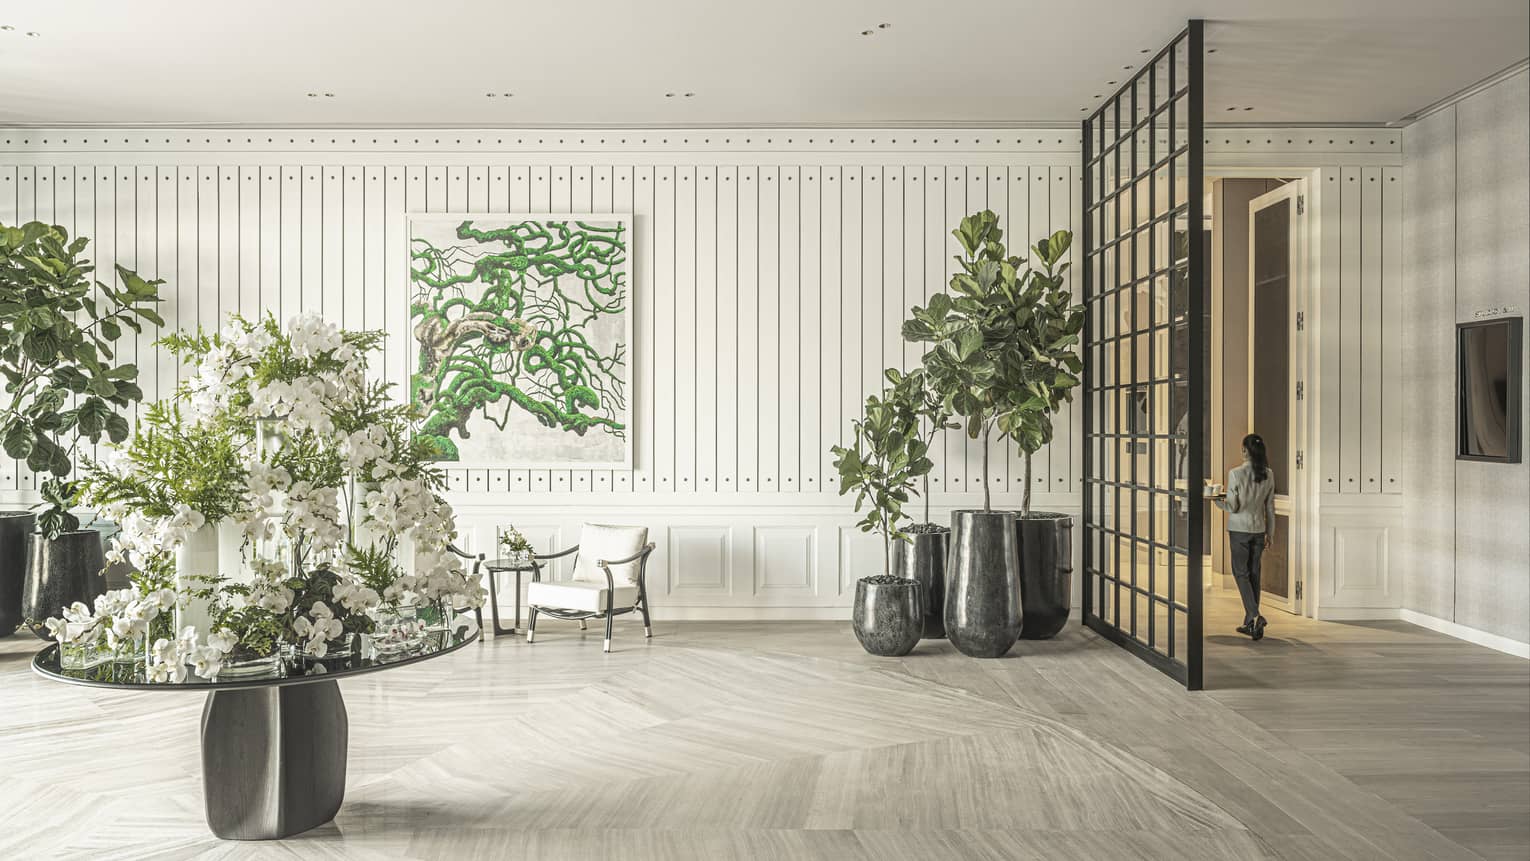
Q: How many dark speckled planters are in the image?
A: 6